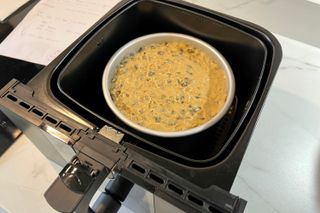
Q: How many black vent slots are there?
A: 10